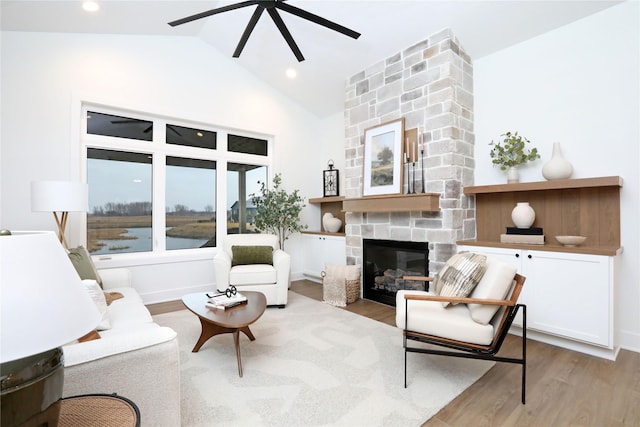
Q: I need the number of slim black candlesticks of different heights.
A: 3